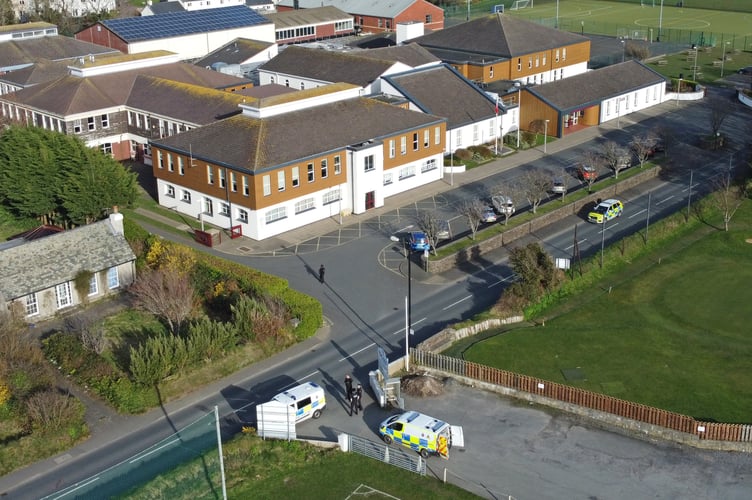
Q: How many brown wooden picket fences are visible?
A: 1